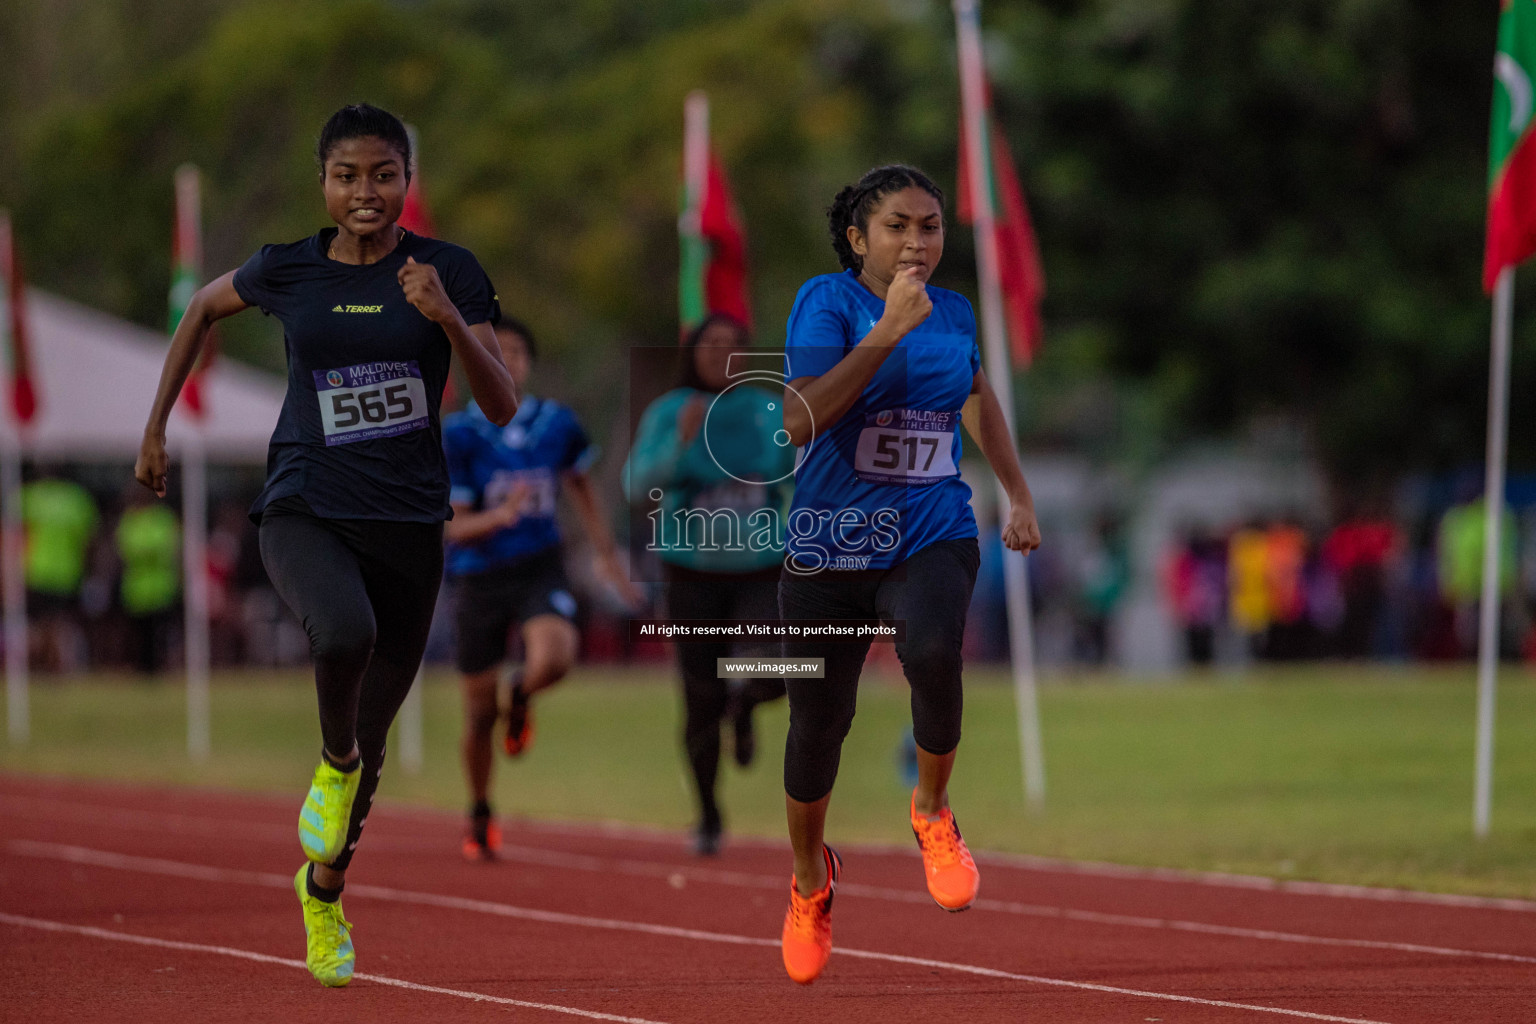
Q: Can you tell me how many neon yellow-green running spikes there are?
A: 2